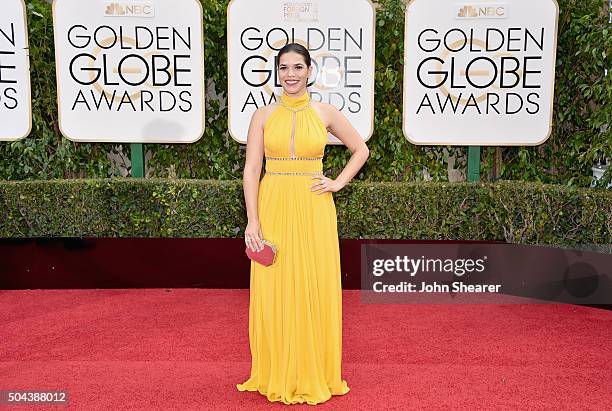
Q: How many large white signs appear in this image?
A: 4